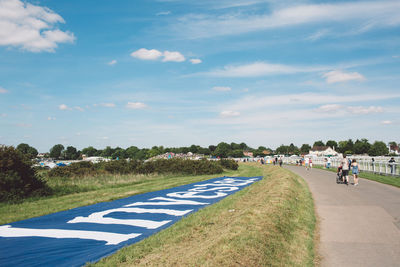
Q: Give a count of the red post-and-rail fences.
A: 0